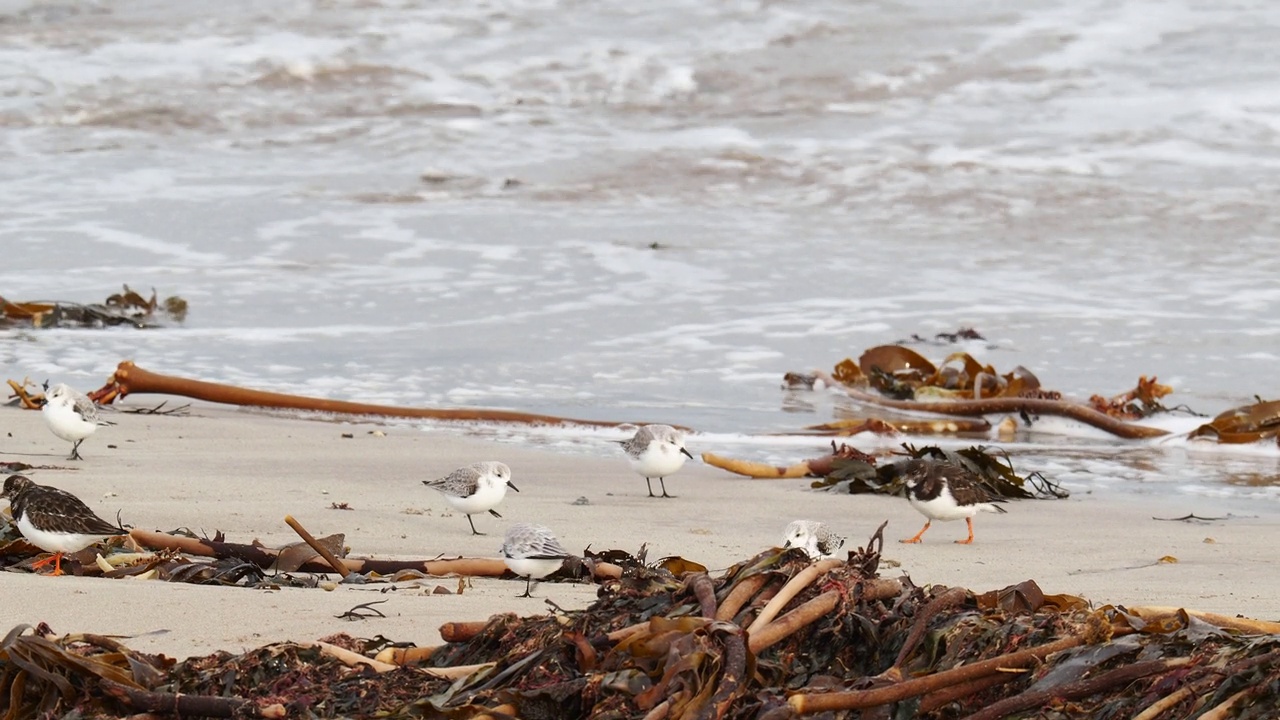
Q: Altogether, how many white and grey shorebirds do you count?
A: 5